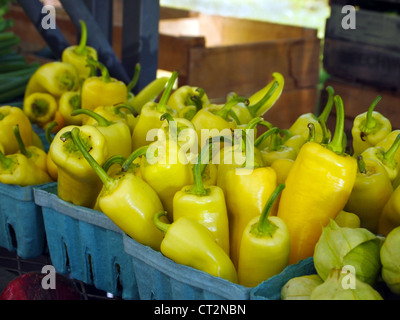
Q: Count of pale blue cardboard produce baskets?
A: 4